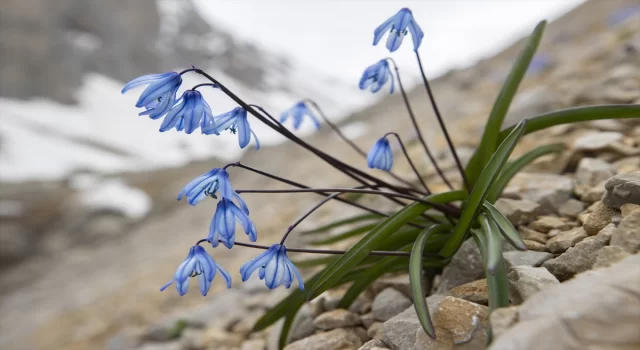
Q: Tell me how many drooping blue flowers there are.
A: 11